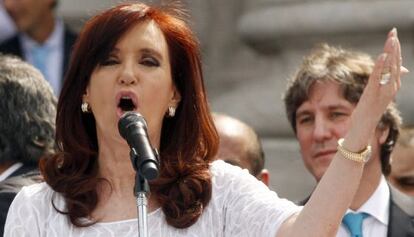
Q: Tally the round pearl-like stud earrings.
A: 2